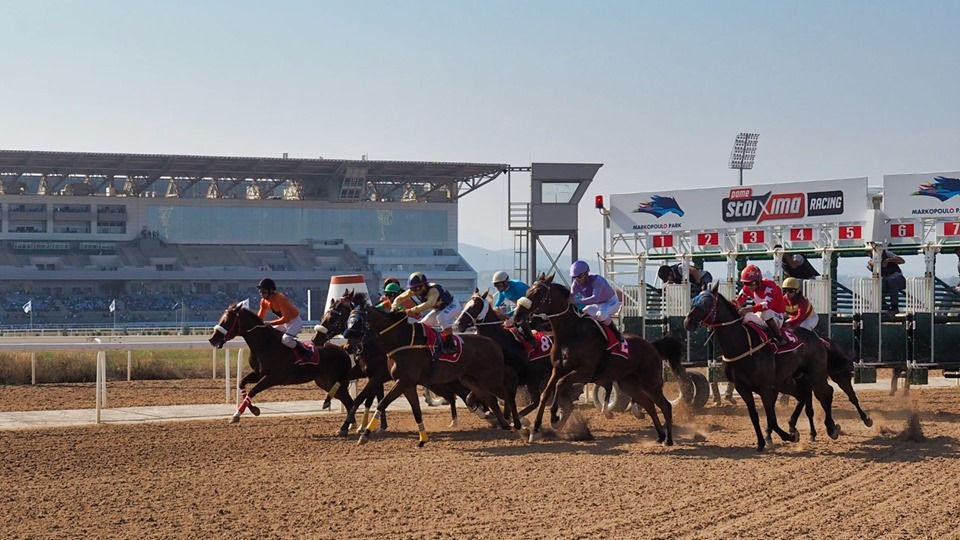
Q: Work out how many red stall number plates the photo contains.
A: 7